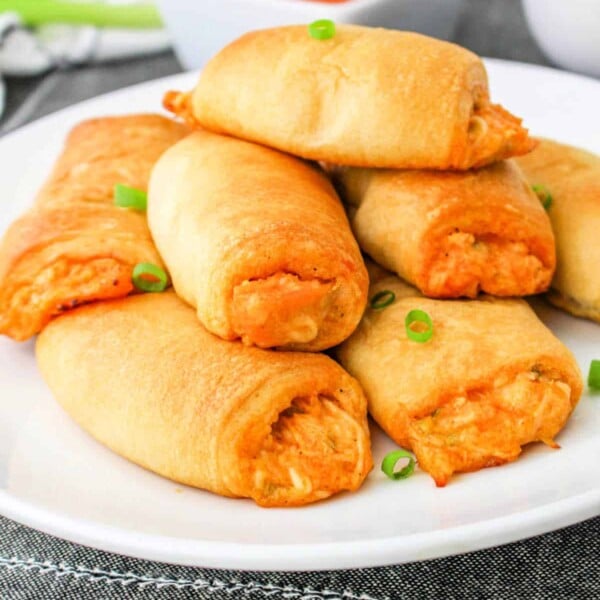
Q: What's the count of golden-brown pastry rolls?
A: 7